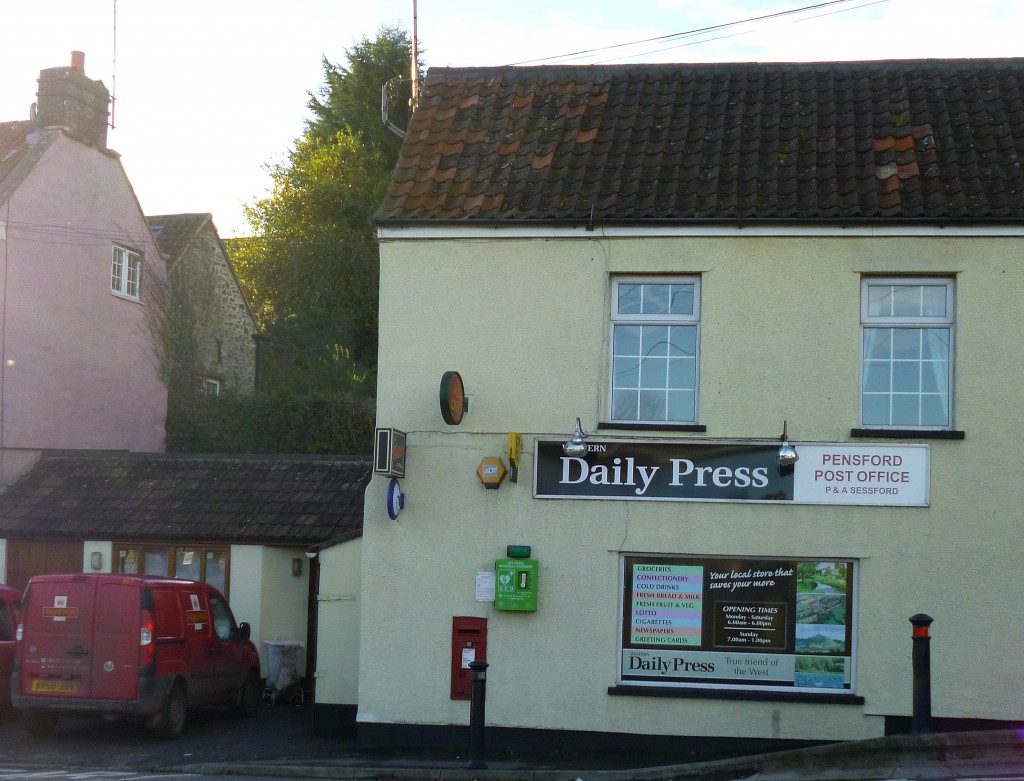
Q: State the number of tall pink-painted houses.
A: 1